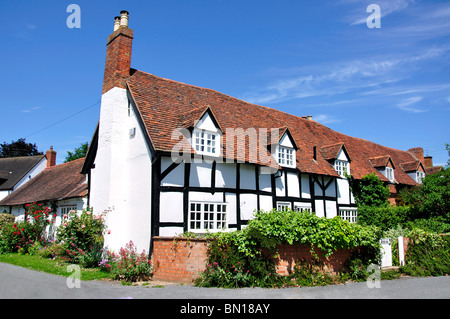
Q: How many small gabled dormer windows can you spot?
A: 5